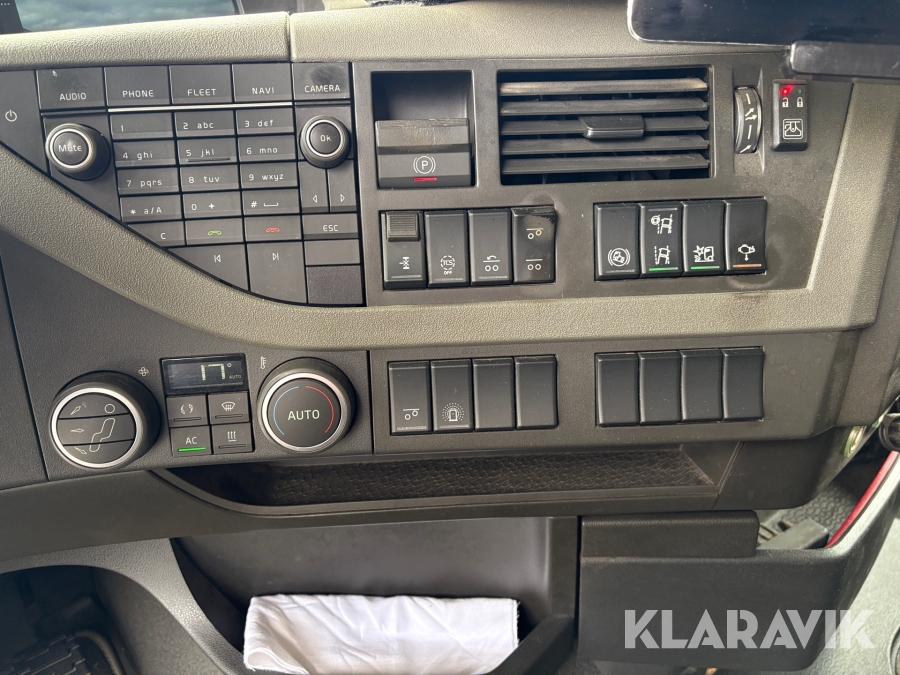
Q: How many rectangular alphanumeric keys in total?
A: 12